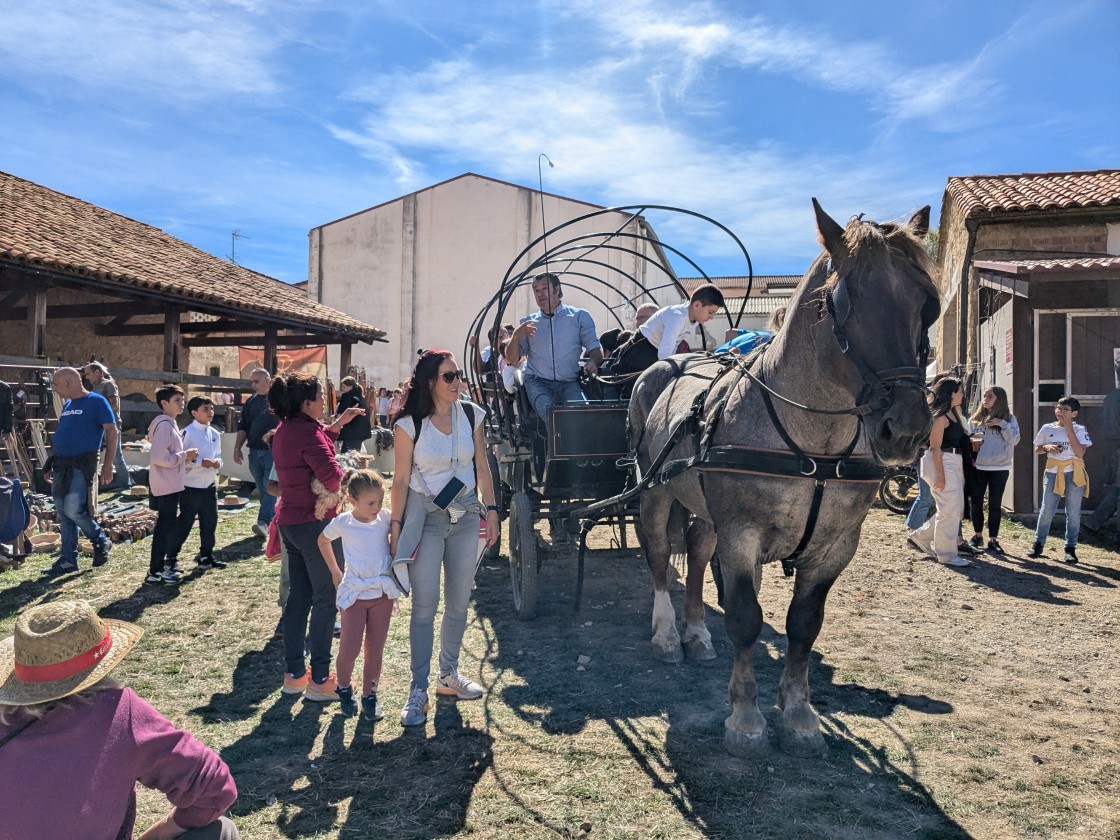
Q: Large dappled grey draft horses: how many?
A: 1